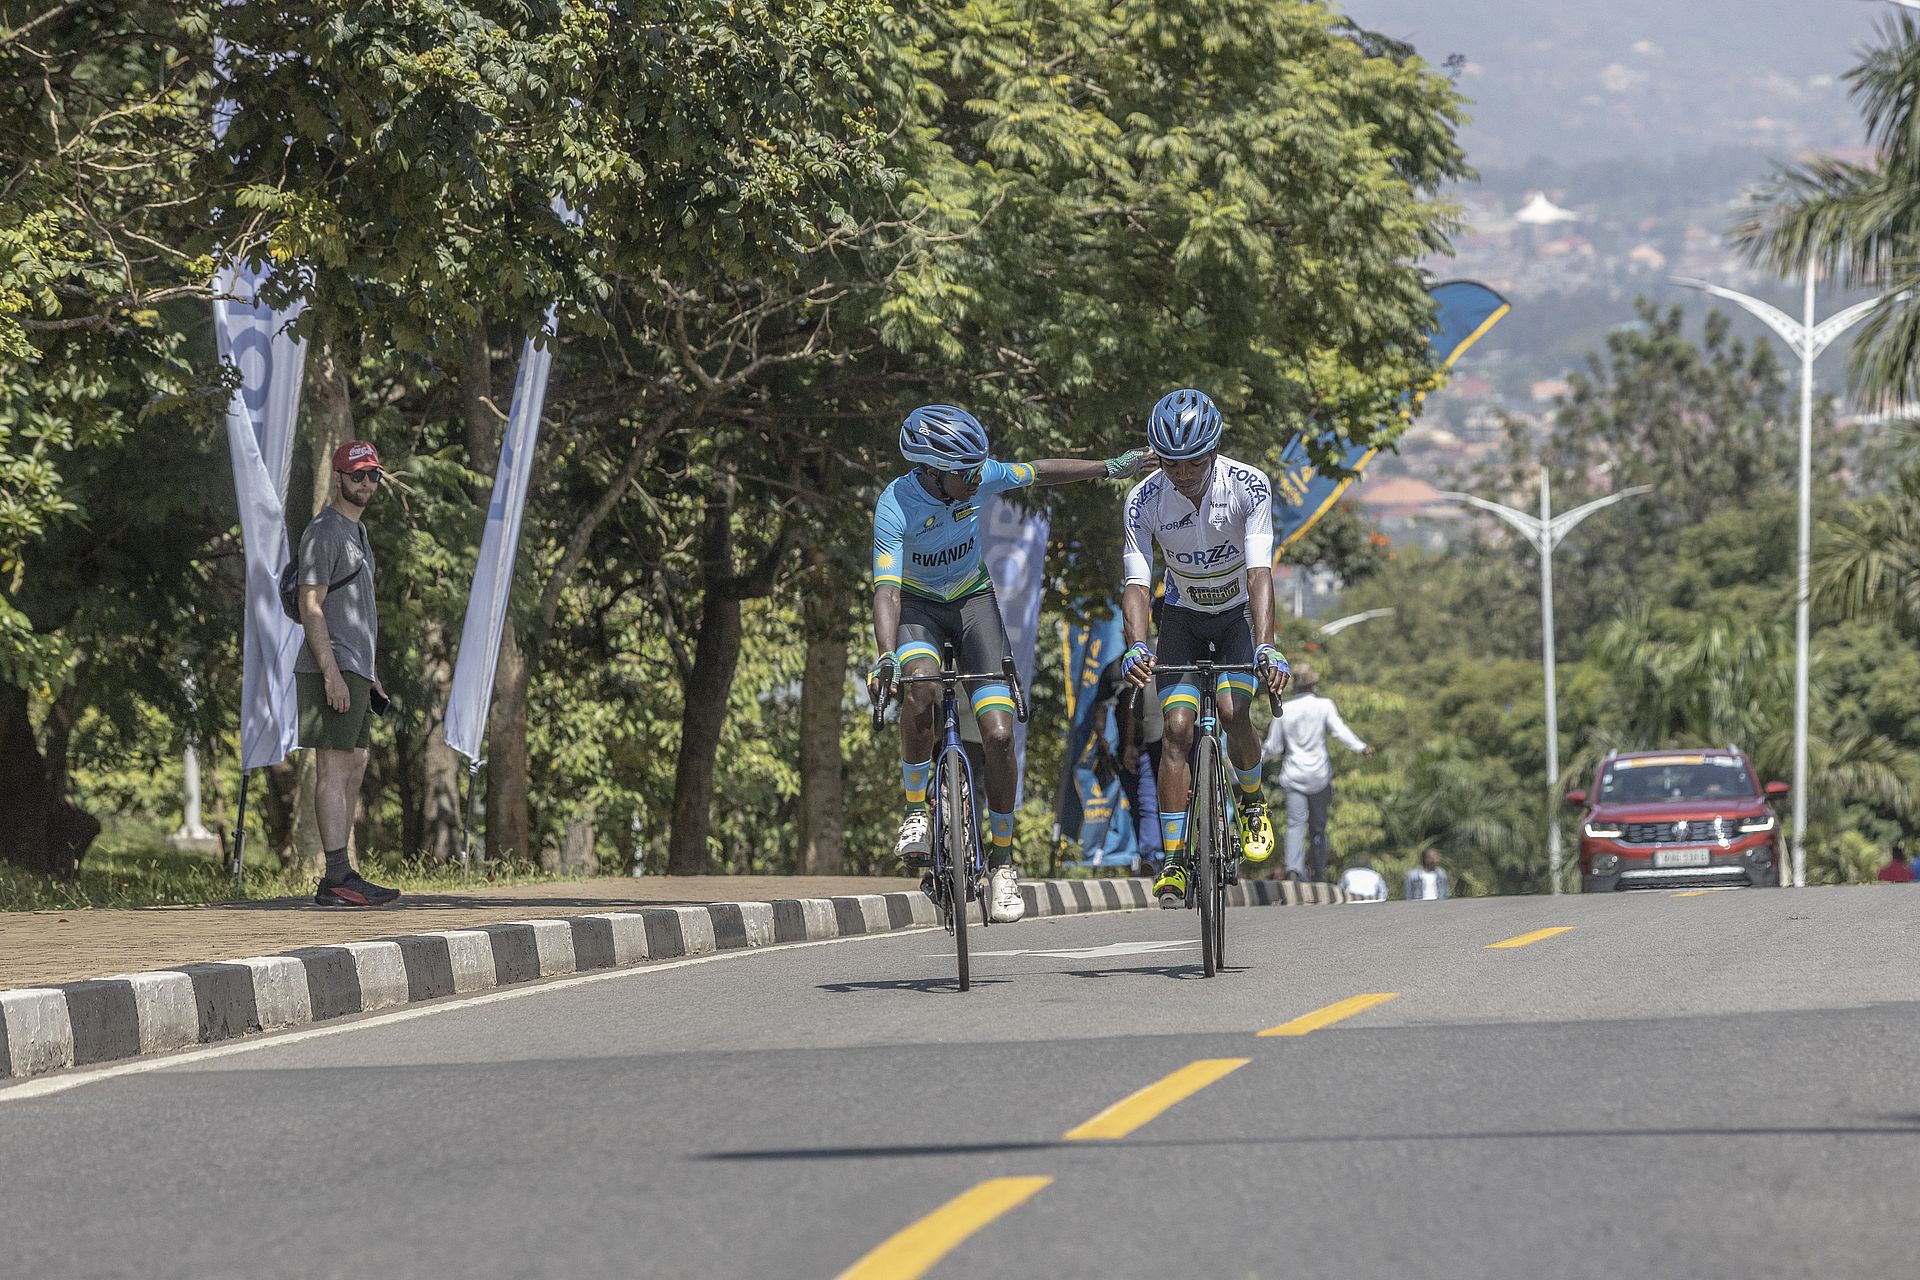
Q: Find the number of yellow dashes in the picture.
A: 5